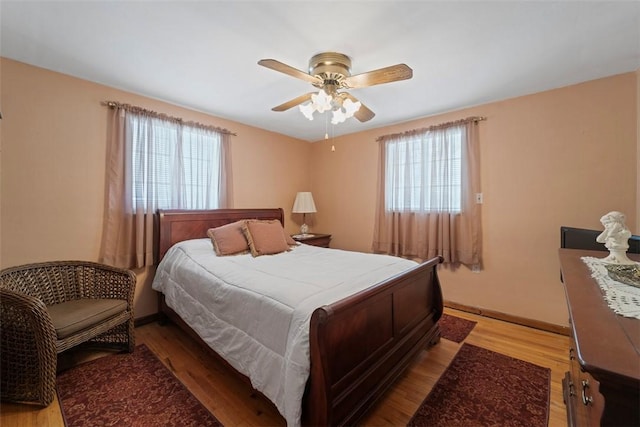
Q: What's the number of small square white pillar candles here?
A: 0